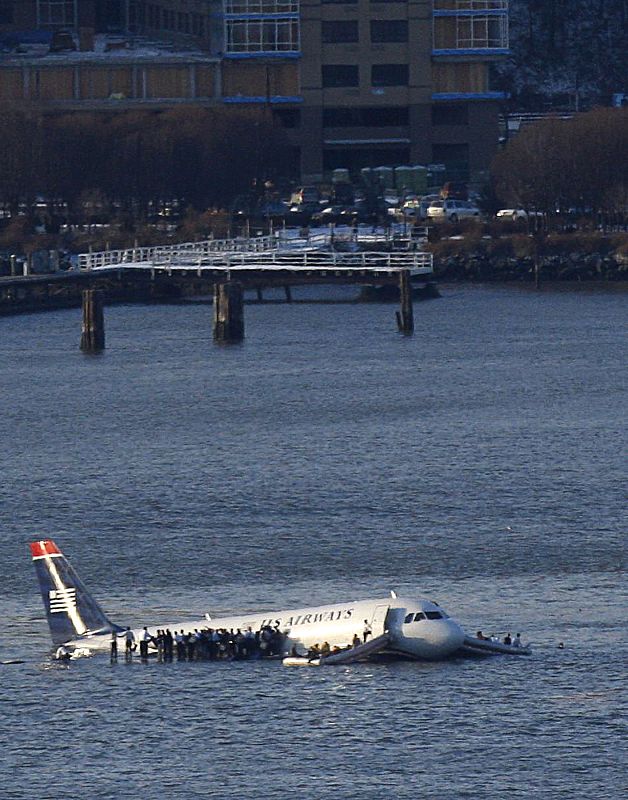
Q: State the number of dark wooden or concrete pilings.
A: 3